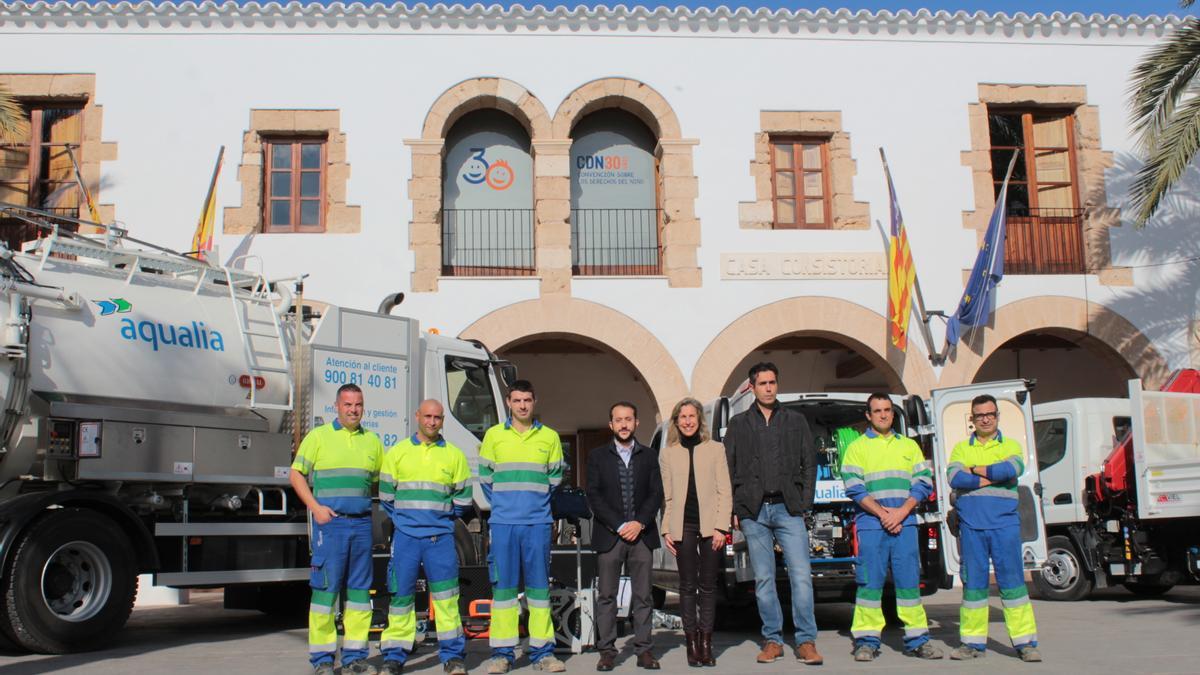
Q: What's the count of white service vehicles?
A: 3